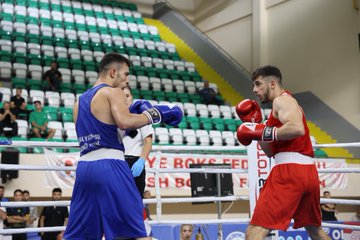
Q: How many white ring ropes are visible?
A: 4